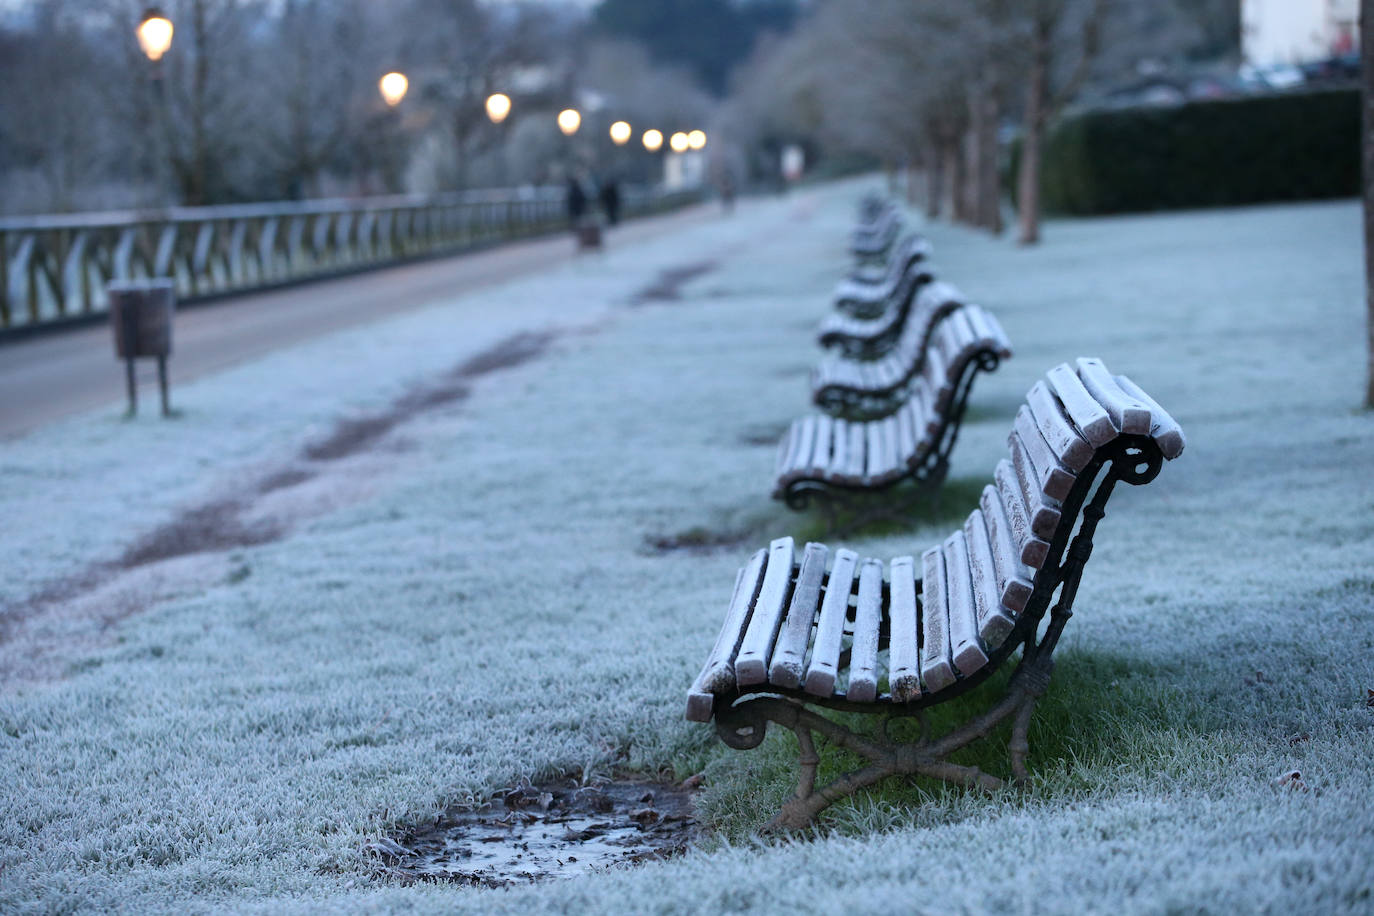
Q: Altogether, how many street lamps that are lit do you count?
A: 8